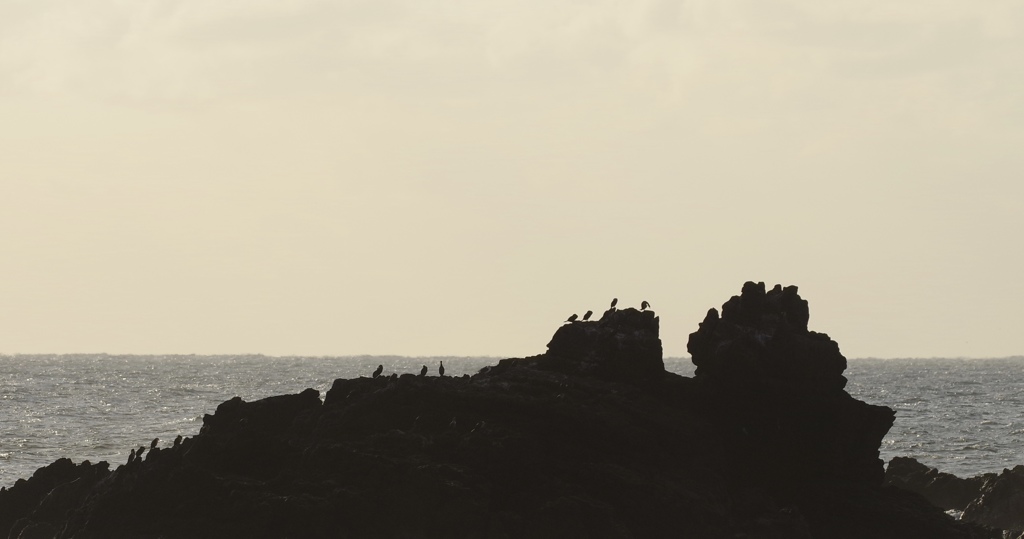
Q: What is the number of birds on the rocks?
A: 11